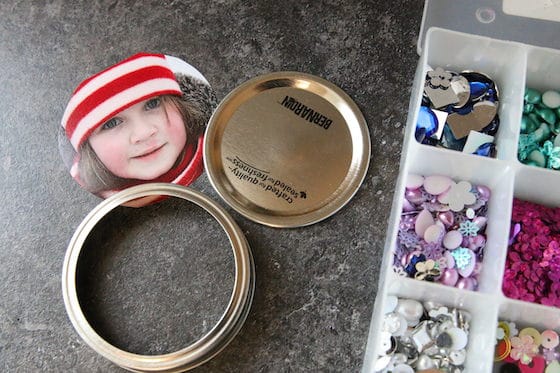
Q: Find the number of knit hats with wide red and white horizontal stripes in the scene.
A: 1